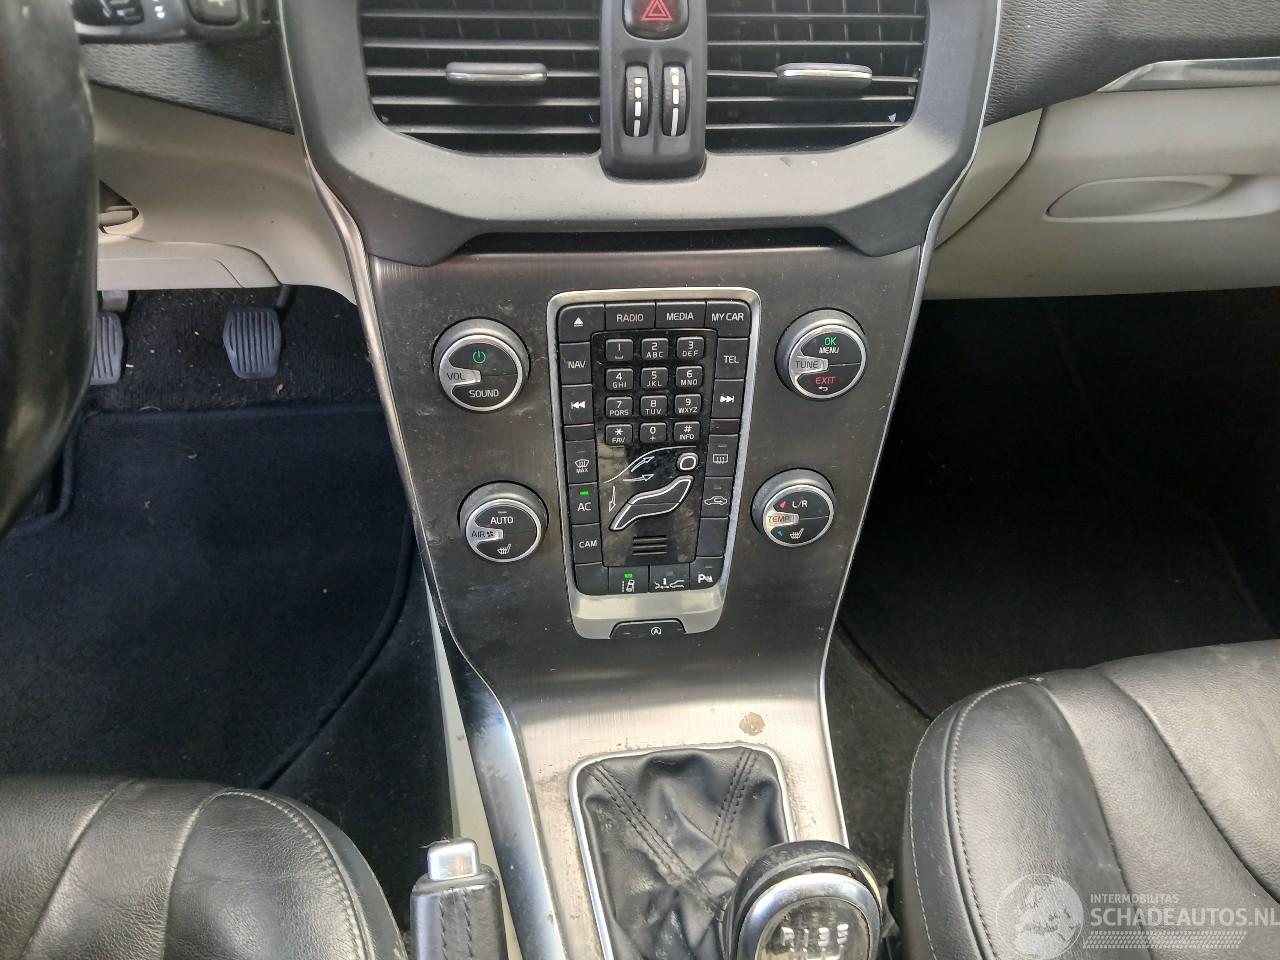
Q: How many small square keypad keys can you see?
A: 12